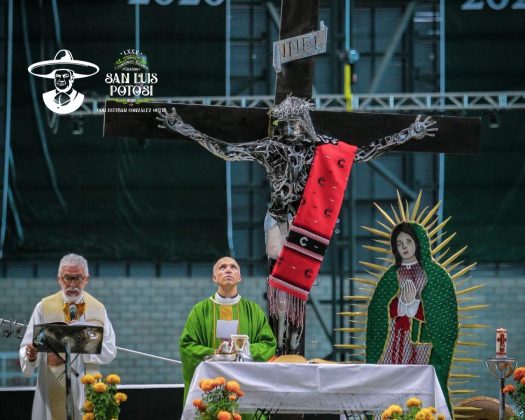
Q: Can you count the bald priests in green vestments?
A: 1